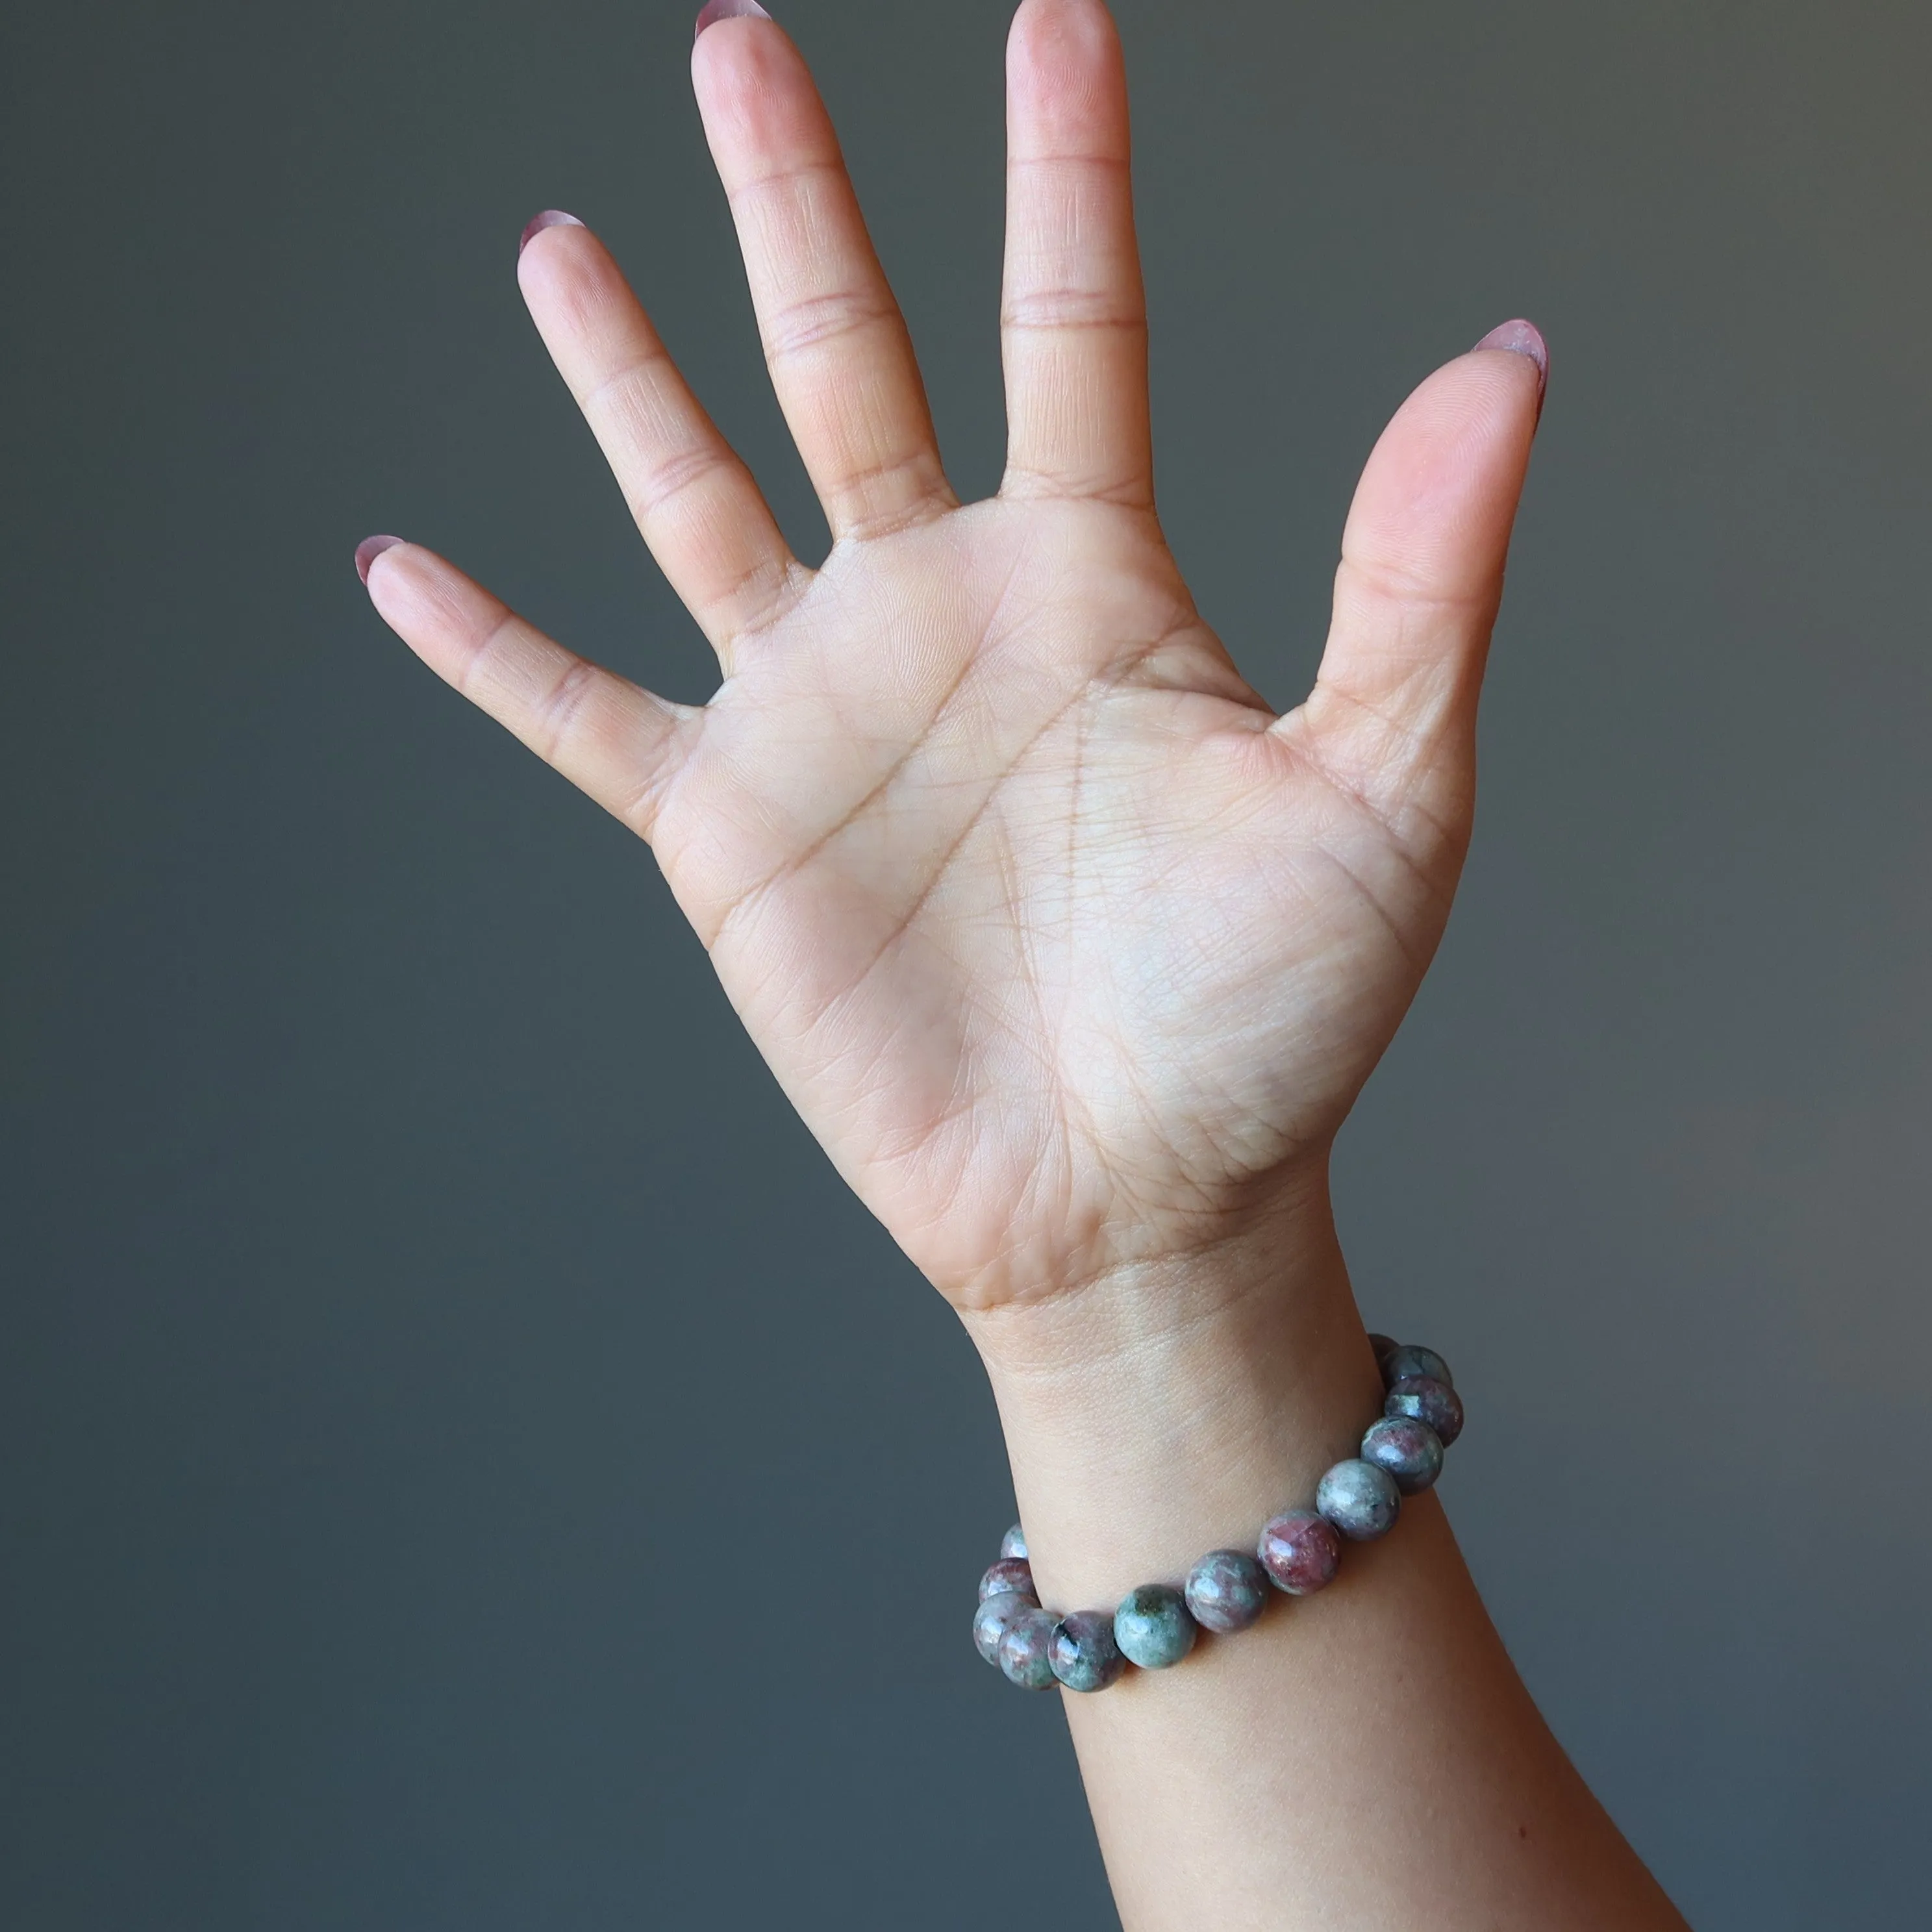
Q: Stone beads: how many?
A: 13